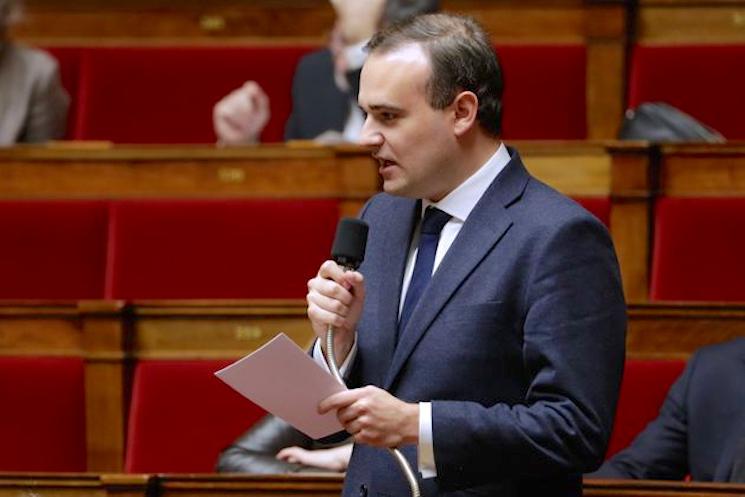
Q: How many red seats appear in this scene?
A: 11